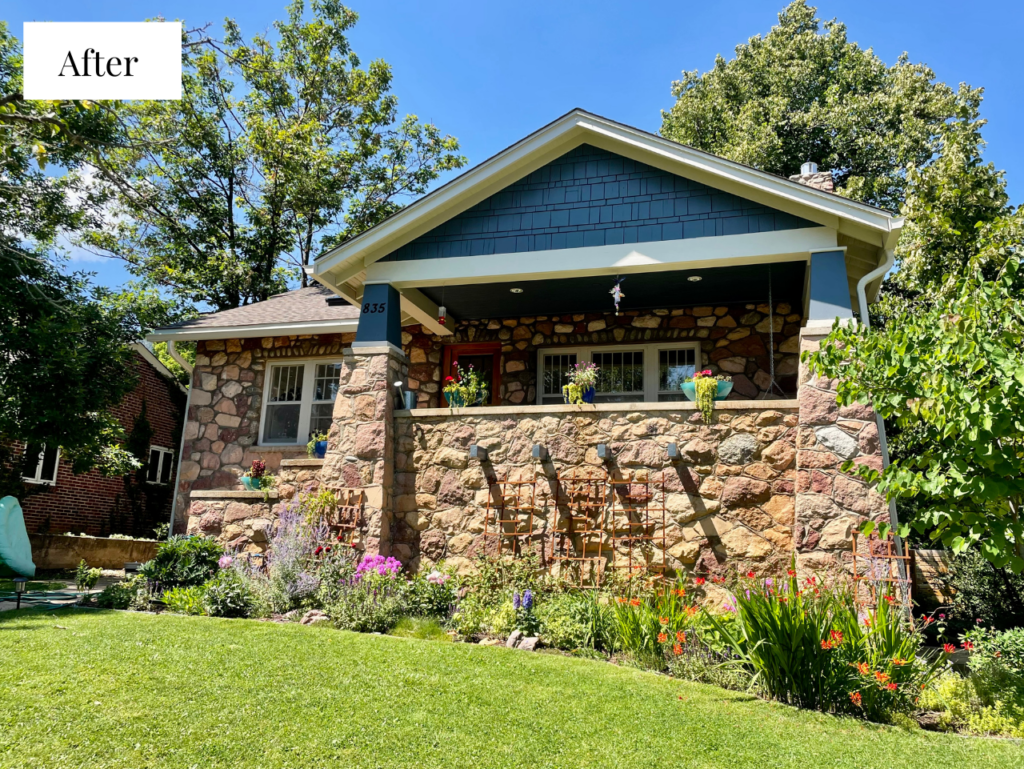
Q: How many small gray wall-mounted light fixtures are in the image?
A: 4